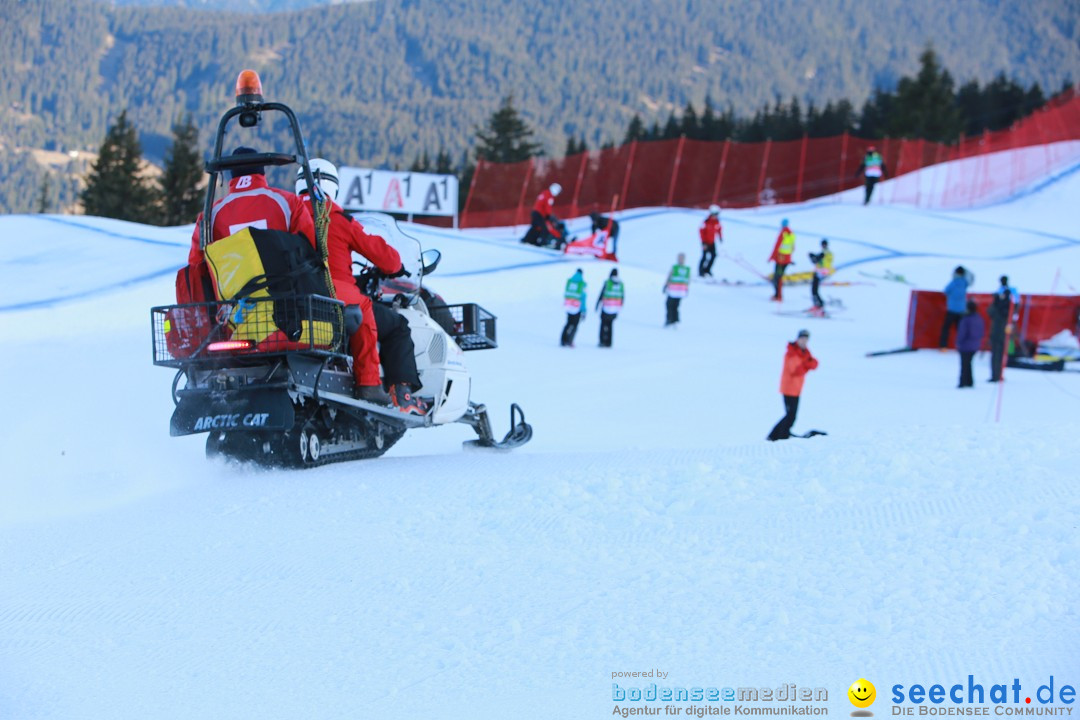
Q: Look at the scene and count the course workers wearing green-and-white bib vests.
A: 4